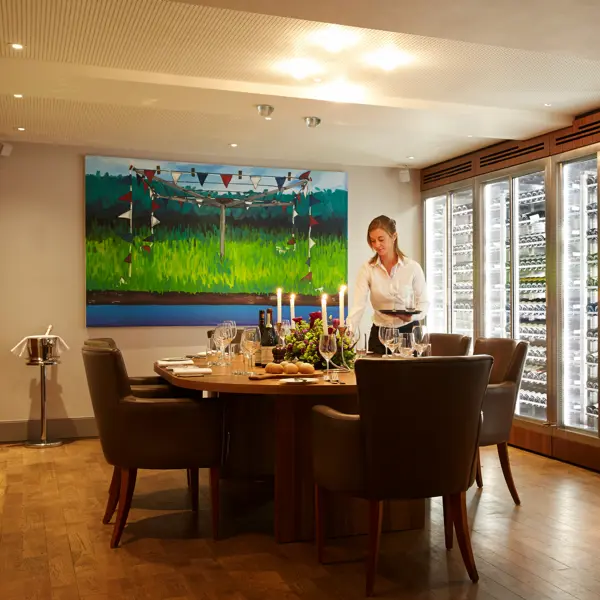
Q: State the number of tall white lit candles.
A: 4